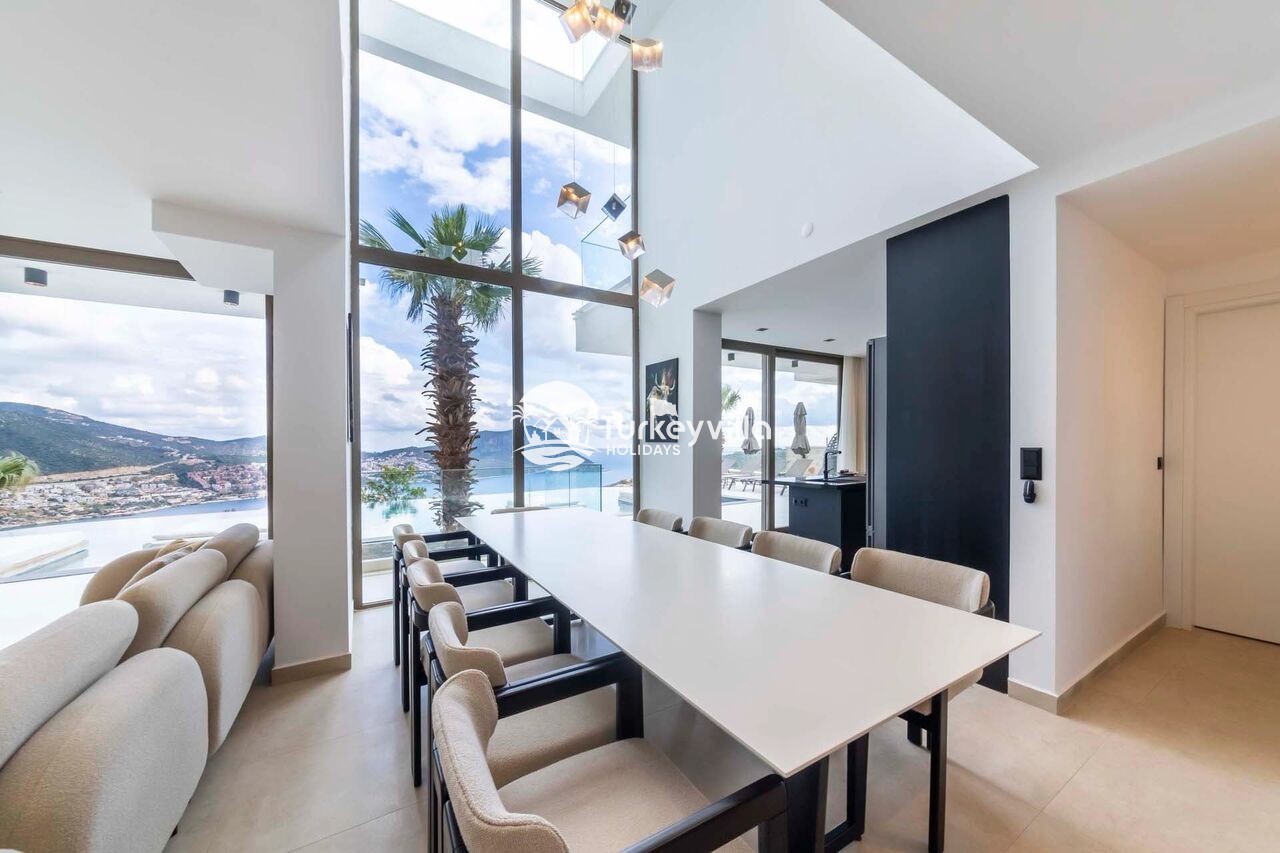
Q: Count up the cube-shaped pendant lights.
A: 9